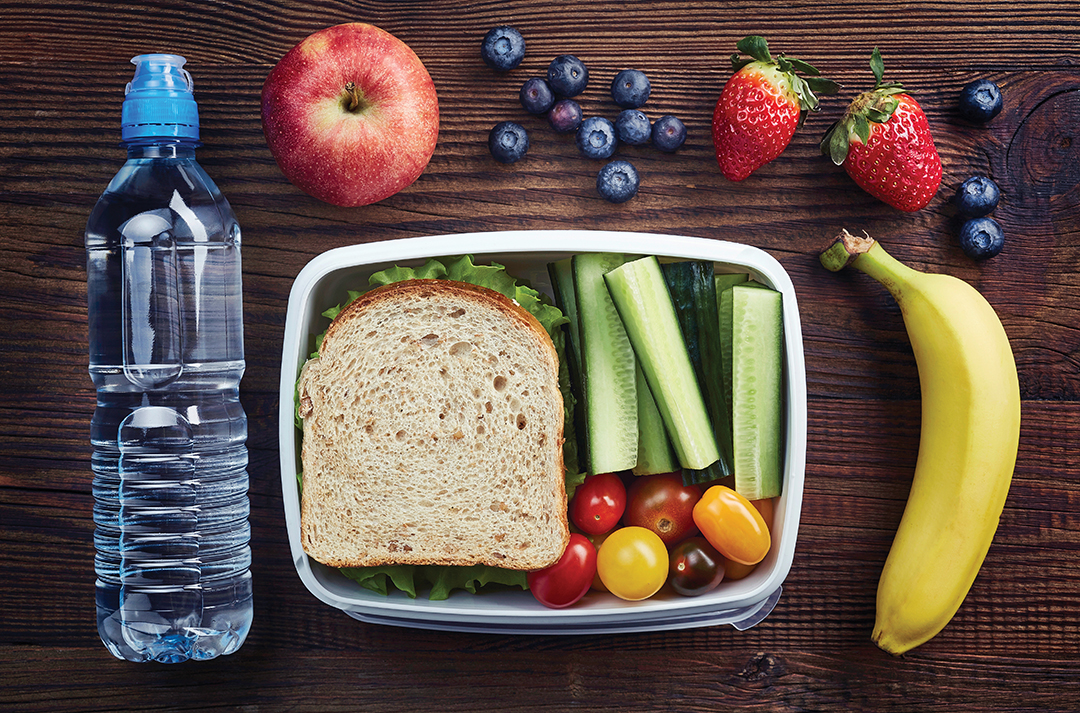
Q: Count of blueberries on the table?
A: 13